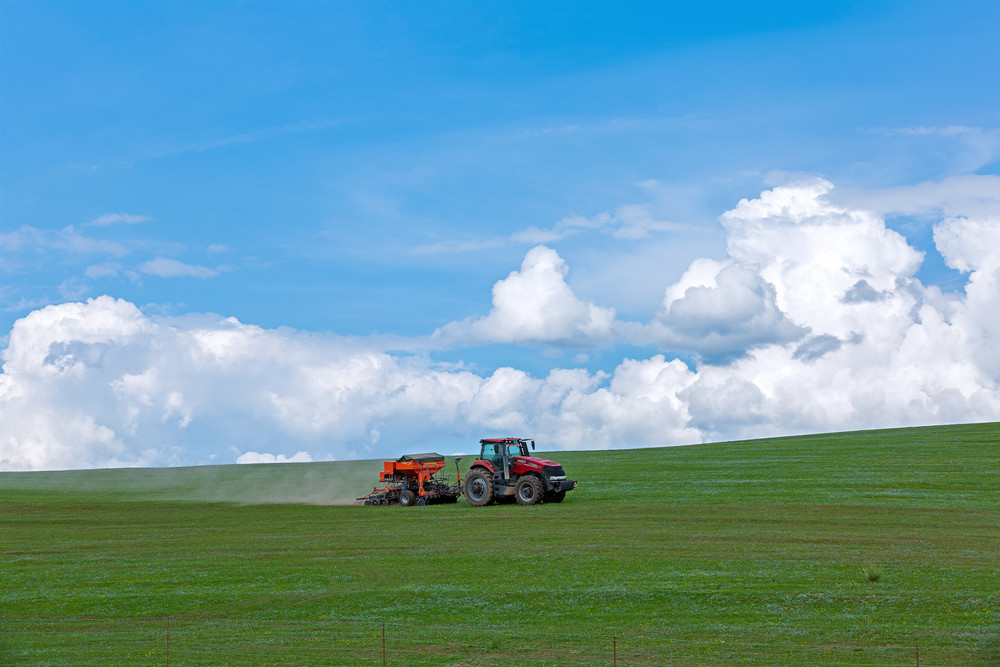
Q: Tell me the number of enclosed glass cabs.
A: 1